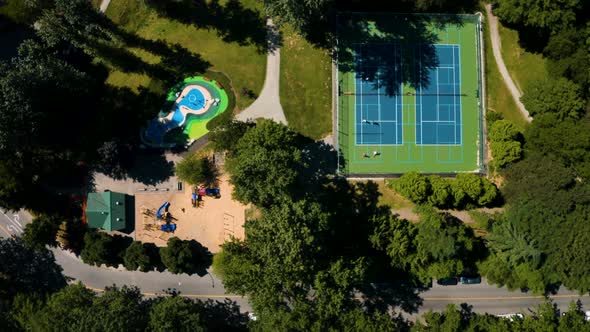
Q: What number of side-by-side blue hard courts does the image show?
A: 2